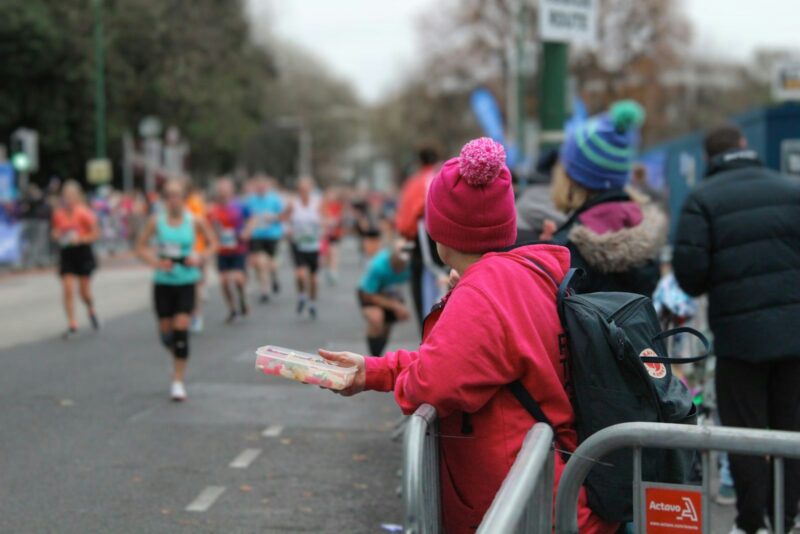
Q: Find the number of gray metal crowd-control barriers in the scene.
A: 3